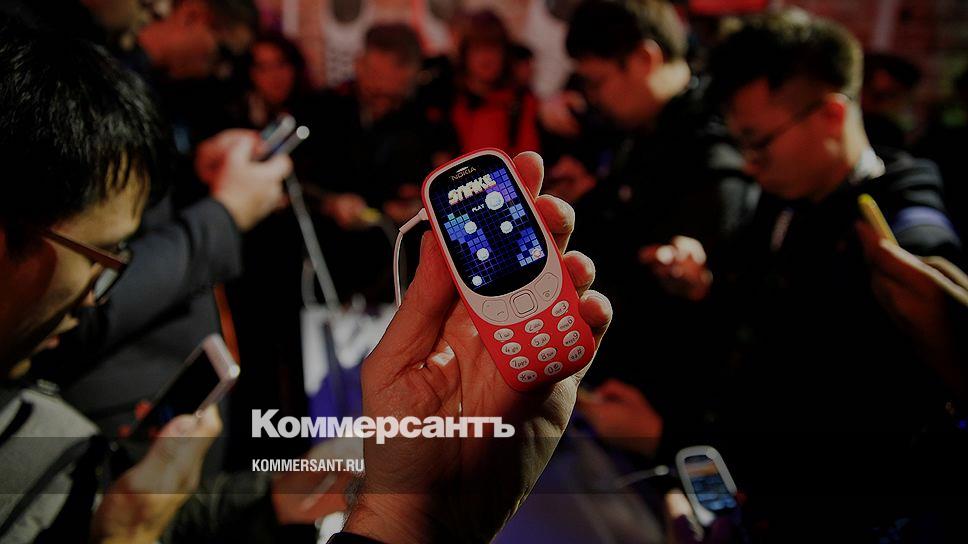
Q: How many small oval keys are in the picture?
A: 12